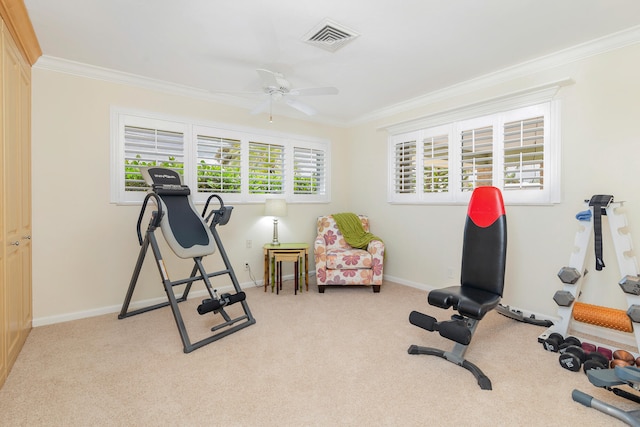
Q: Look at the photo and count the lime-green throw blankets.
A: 1